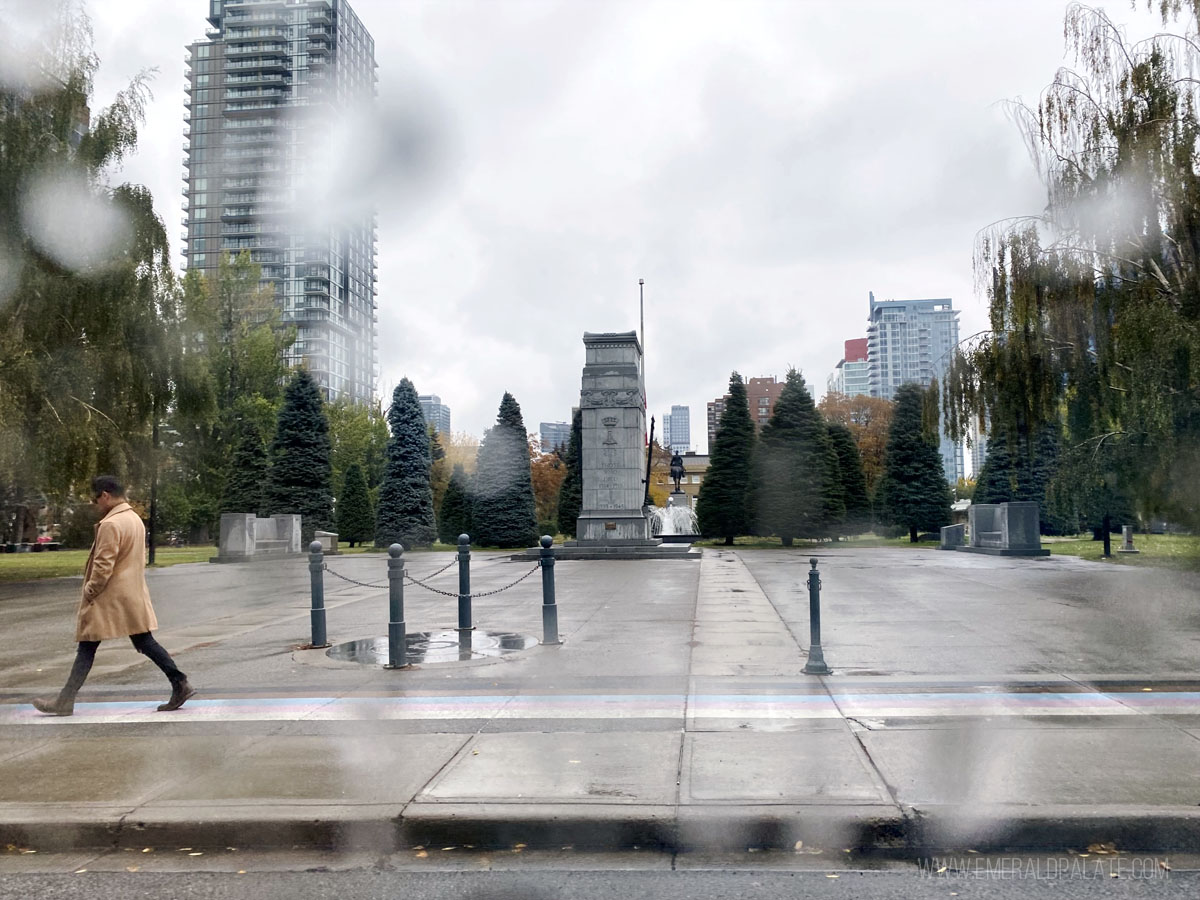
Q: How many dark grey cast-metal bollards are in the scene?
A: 5